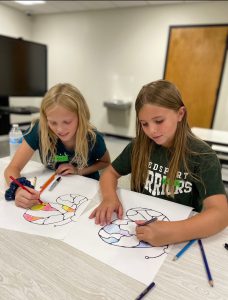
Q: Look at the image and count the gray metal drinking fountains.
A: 1